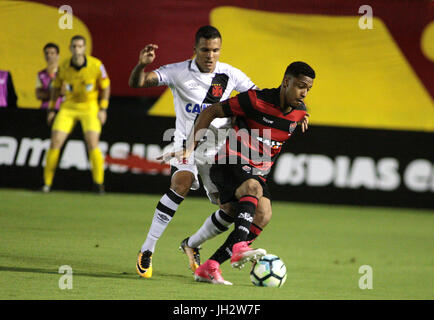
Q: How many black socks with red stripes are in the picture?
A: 2